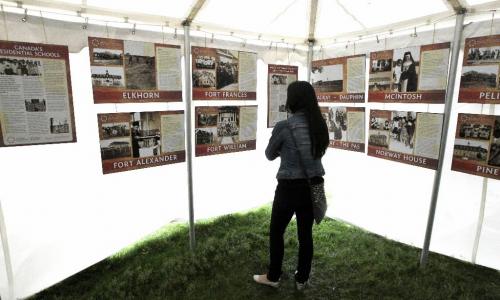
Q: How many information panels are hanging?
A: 12